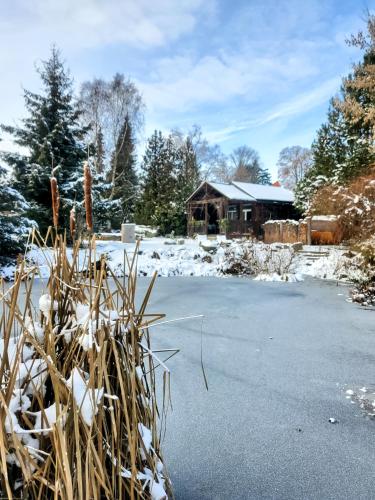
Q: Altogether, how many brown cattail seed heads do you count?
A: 3